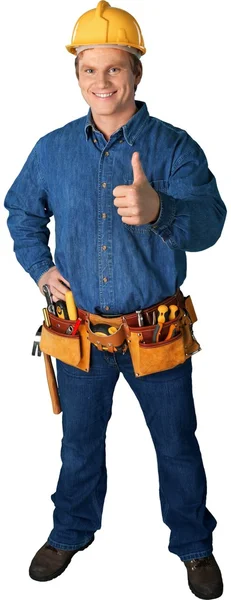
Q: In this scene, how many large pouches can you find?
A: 2